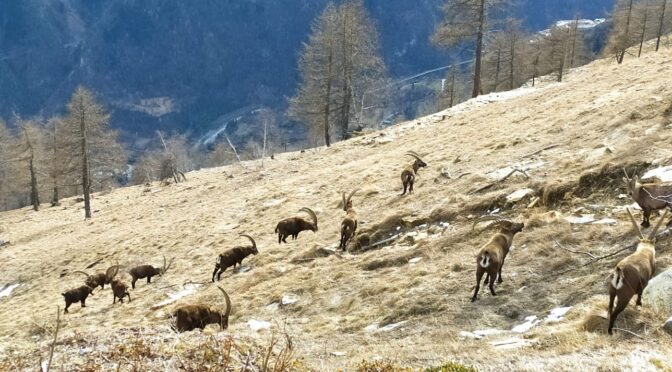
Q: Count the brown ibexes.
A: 12